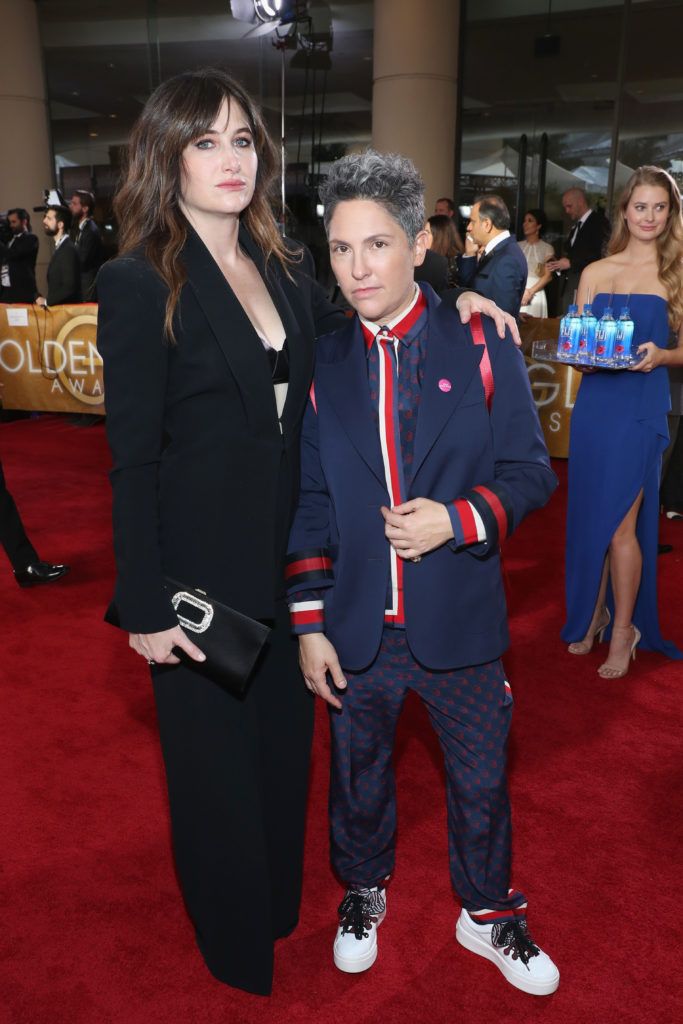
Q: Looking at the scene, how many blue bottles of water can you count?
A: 4